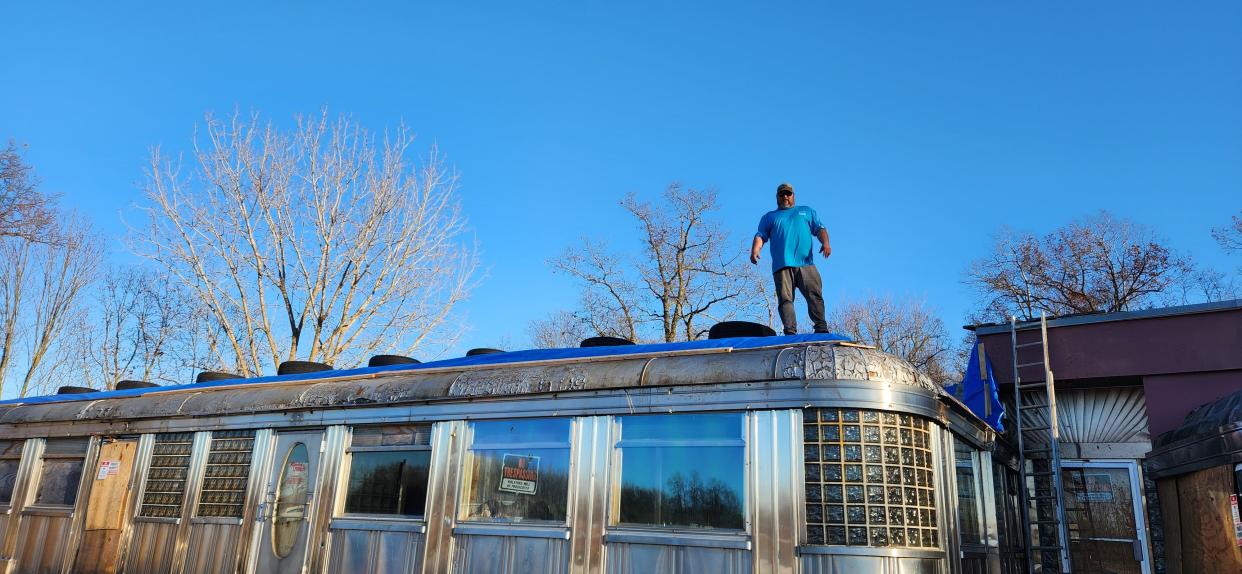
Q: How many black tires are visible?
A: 8